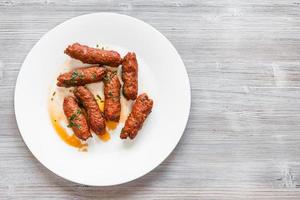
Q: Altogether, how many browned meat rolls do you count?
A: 7